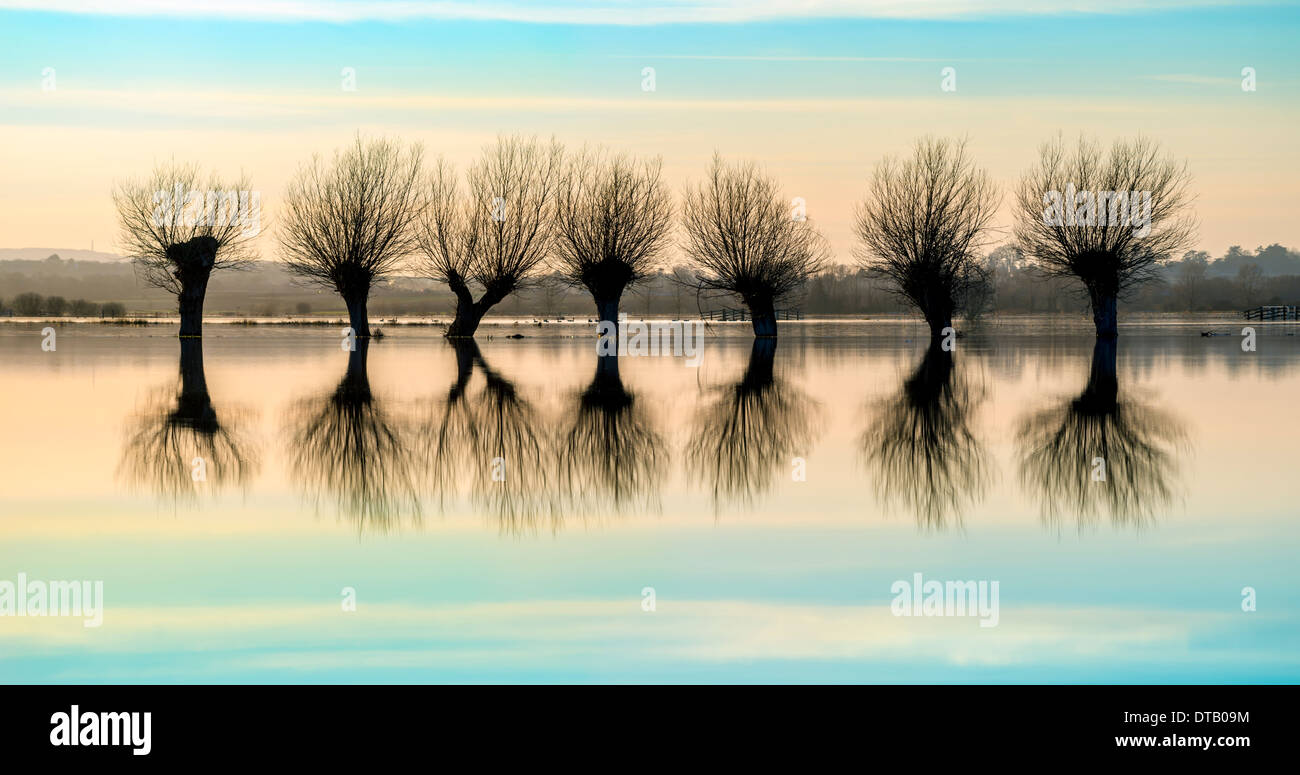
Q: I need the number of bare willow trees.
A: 7